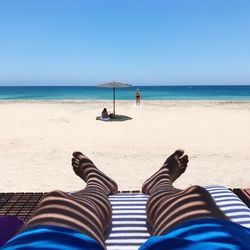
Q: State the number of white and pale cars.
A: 0